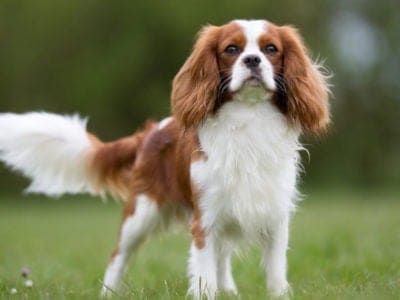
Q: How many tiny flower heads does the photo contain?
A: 3